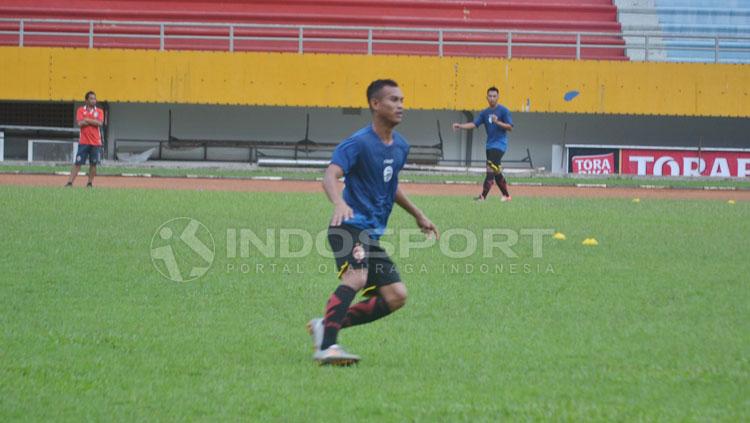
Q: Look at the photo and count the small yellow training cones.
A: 4